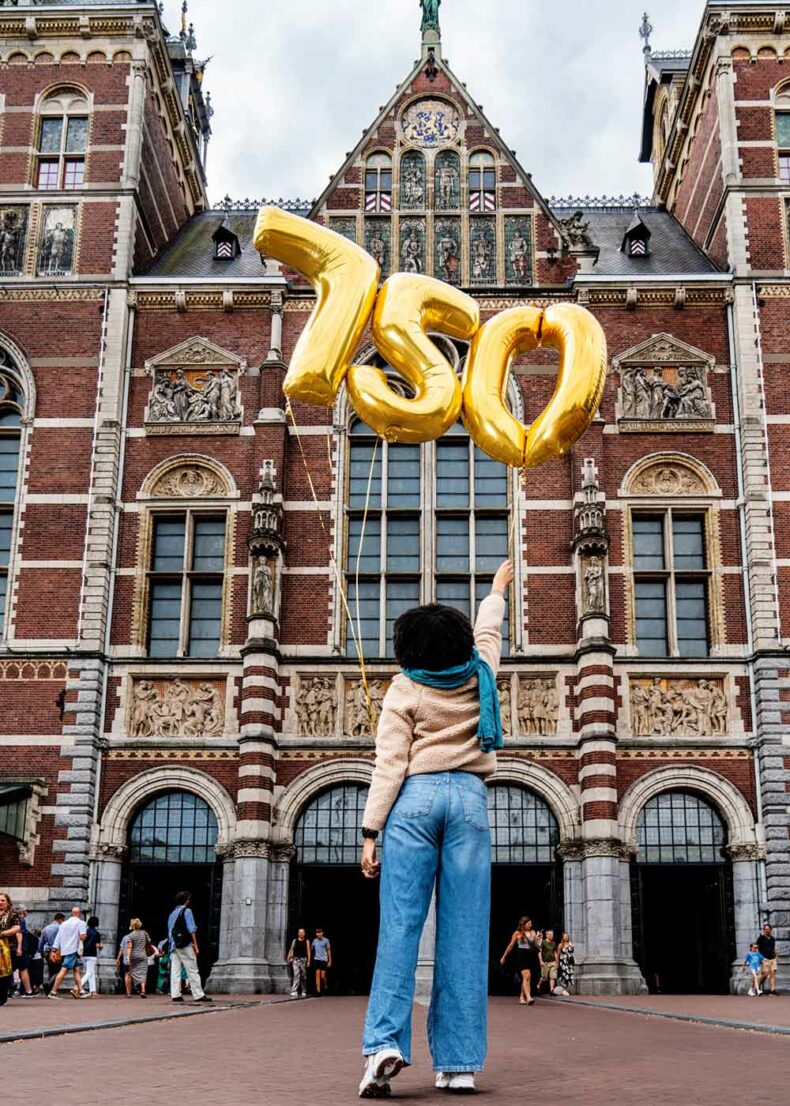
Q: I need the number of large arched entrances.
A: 4